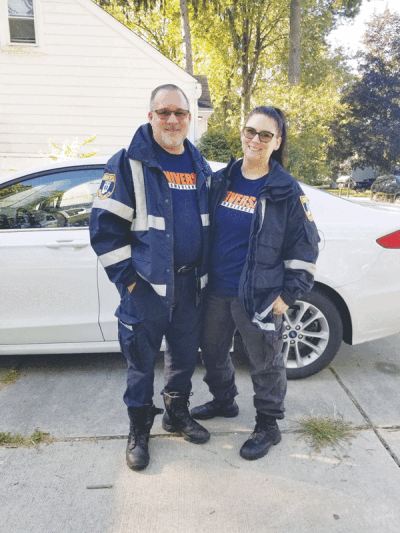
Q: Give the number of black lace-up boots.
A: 4